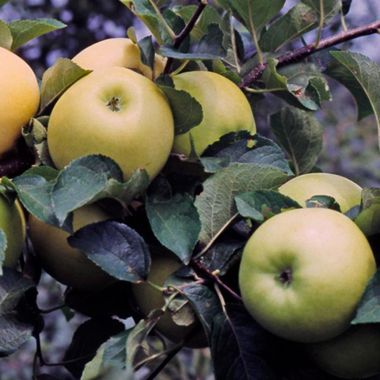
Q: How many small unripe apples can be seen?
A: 0